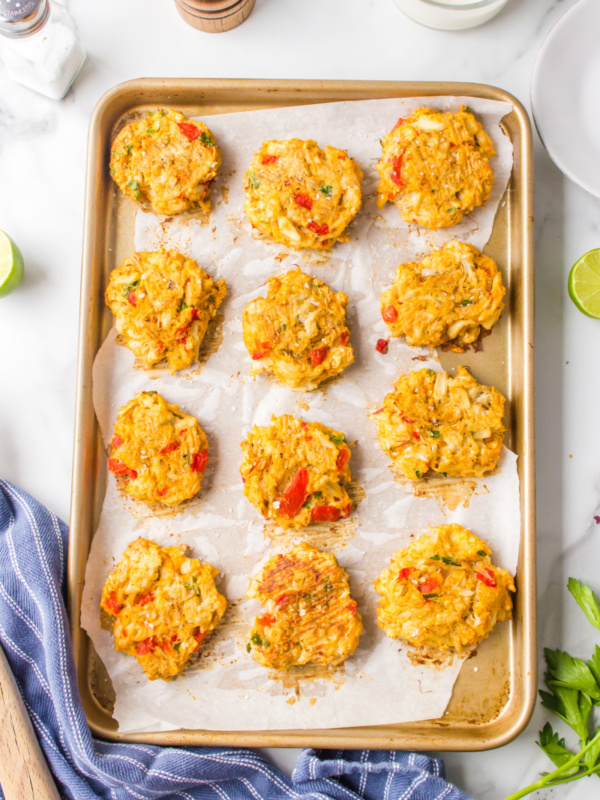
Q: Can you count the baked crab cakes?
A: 12